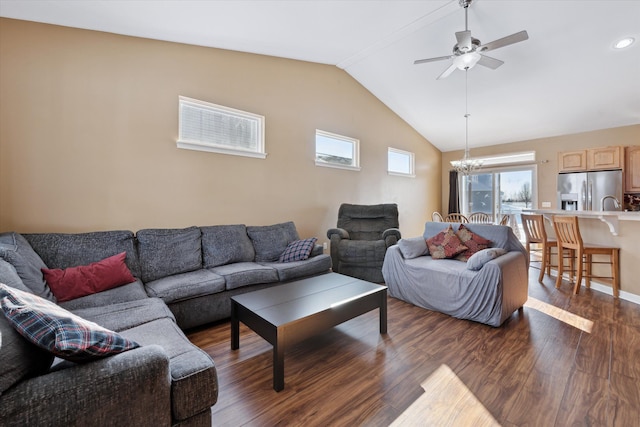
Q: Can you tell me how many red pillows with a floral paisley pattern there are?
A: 2